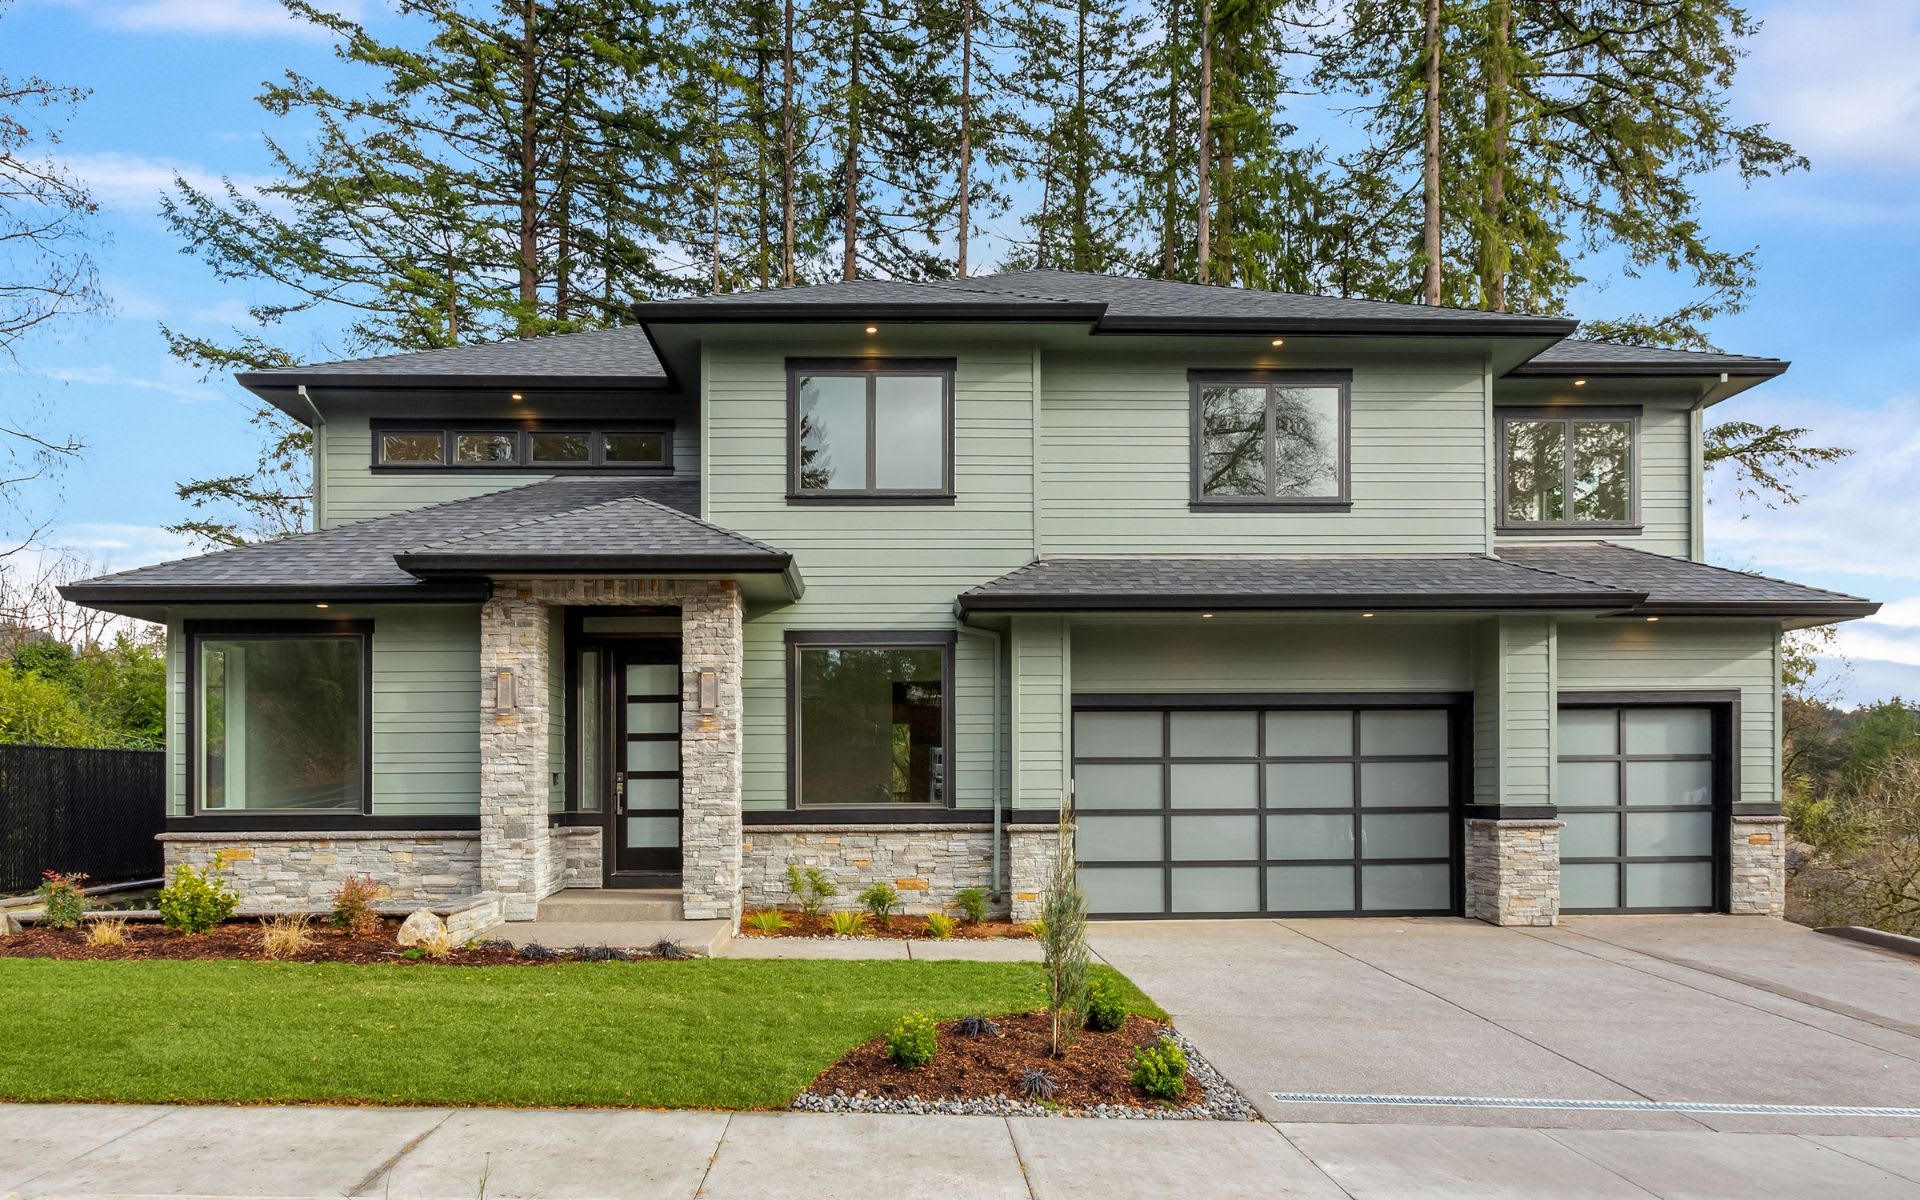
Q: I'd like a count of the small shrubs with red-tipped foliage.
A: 2